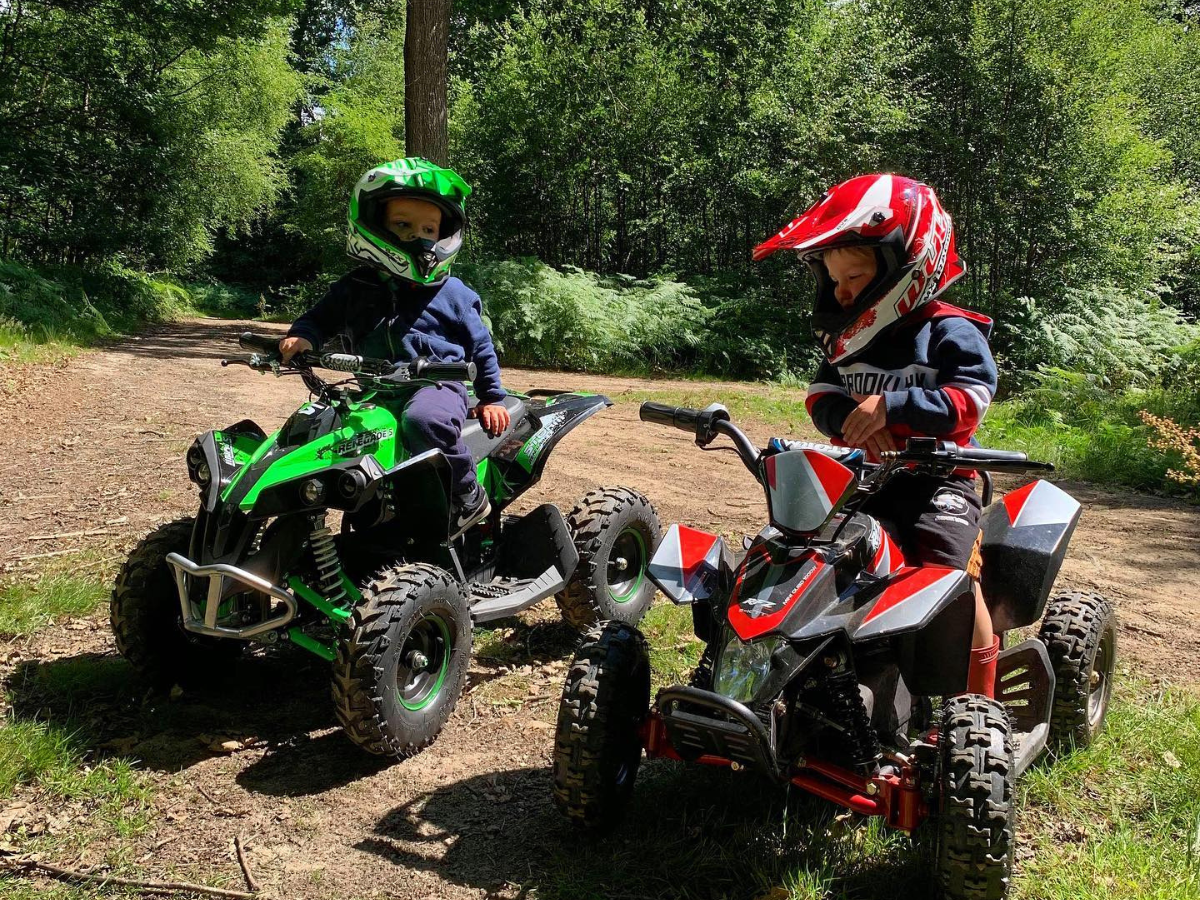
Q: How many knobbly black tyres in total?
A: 6